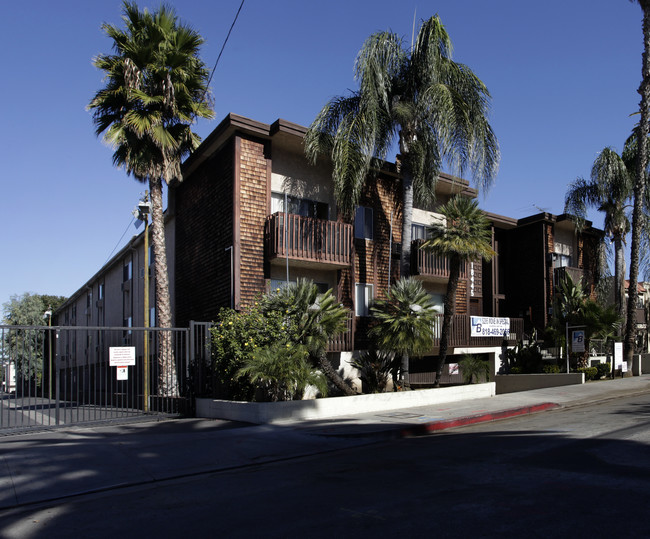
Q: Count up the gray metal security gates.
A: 1